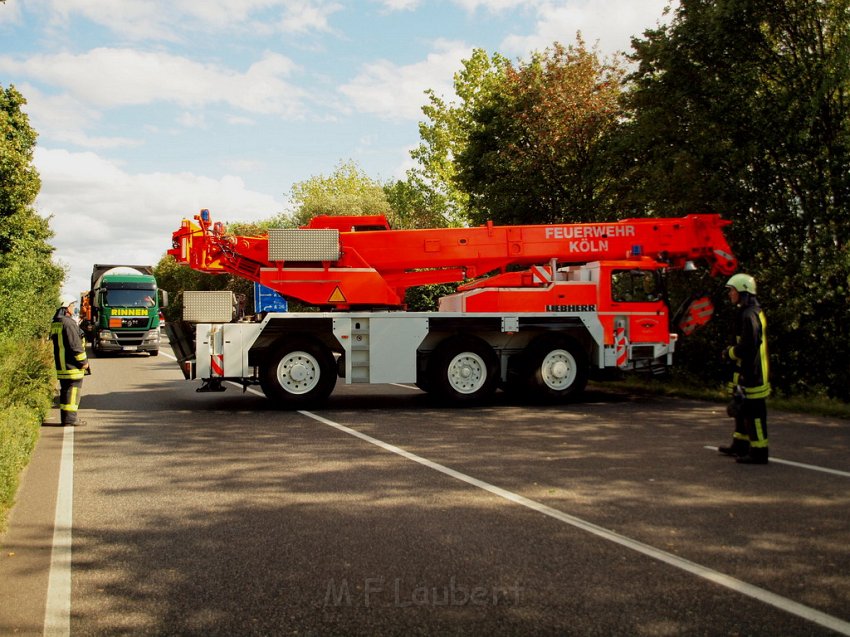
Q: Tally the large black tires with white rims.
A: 3